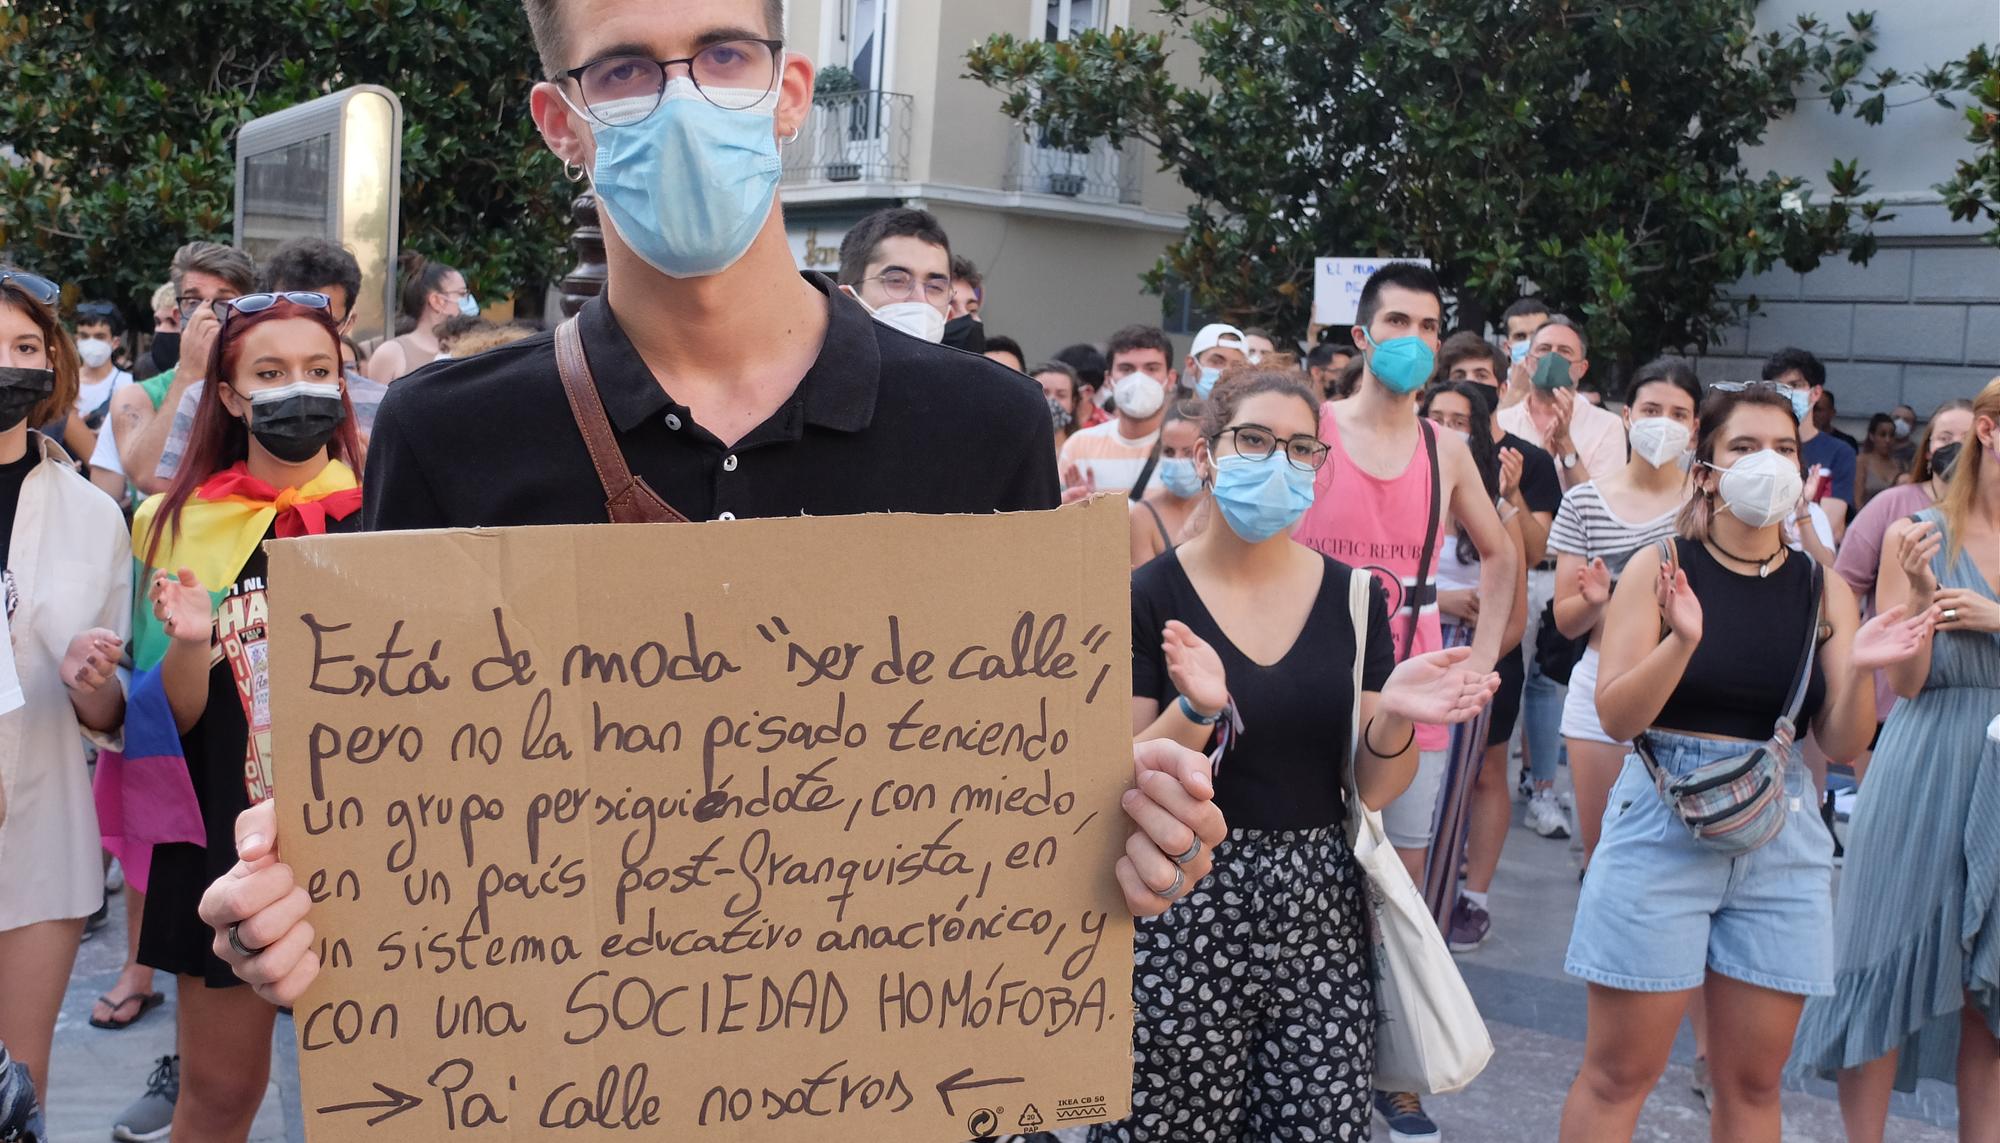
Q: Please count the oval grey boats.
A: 0